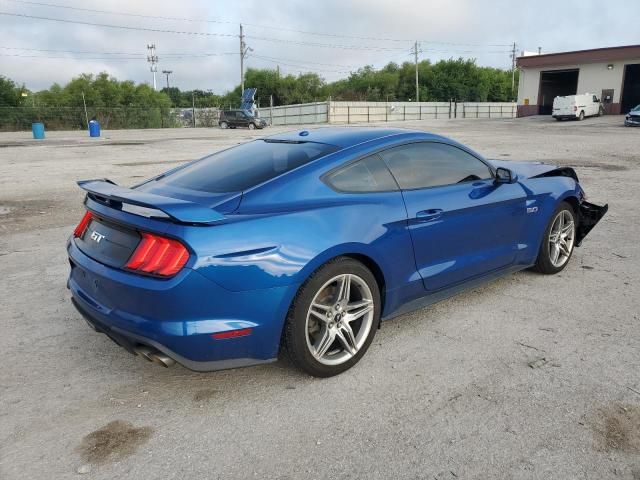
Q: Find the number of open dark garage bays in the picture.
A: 2